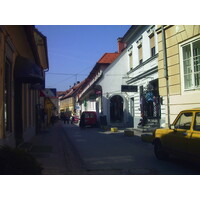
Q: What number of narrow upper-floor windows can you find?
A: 3